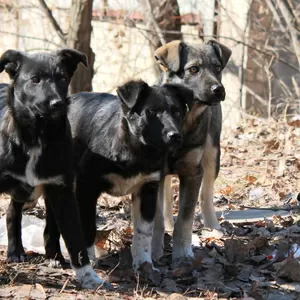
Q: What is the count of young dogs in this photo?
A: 3